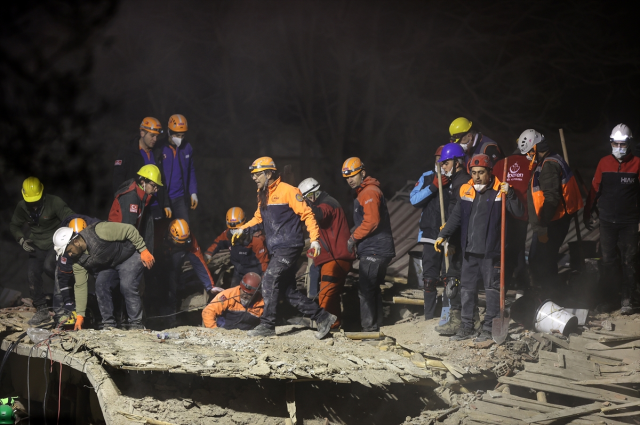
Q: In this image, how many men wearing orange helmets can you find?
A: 7